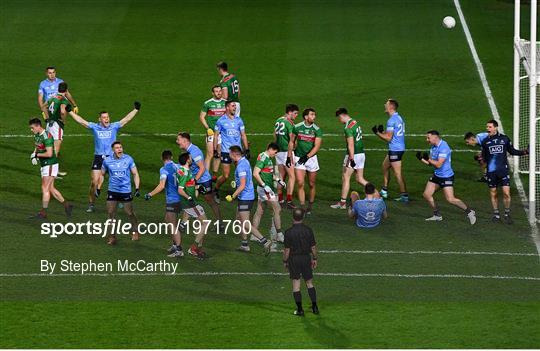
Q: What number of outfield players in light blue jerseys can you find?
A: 11